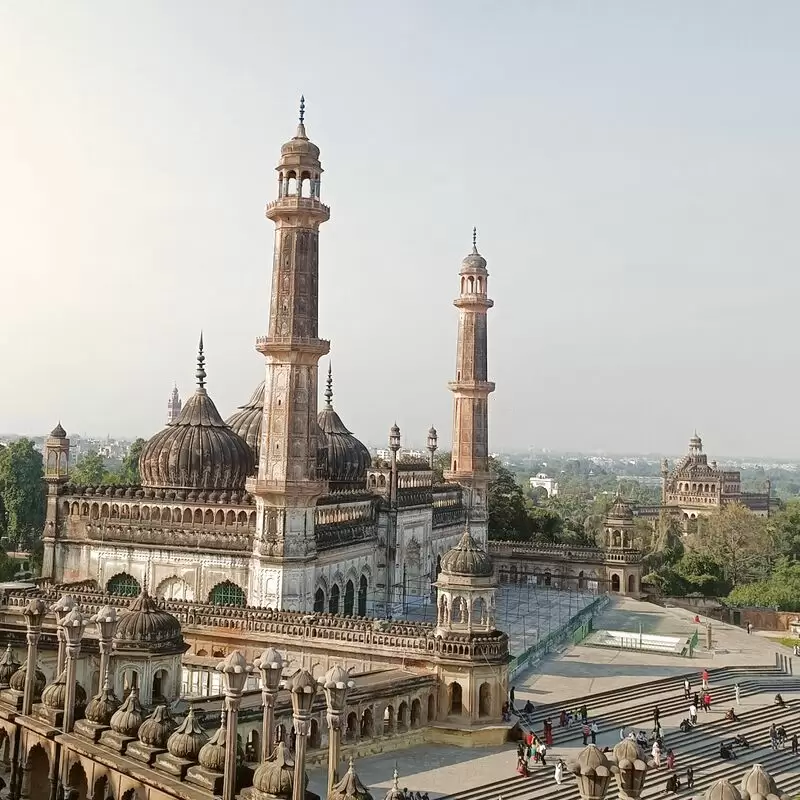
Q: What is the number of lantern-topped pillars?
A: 12